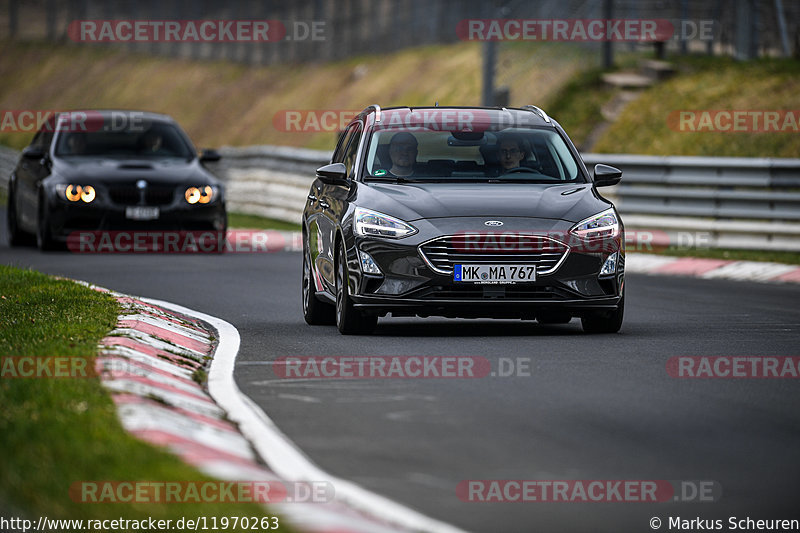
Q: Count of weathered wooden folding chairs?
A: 0